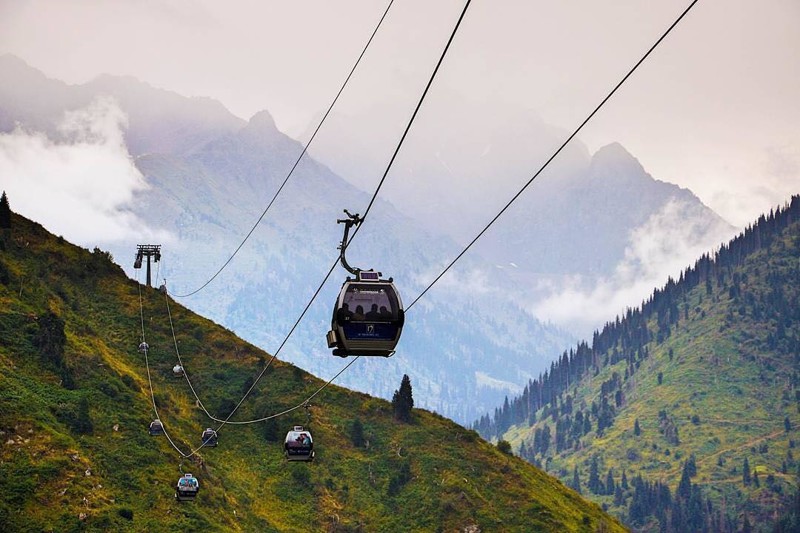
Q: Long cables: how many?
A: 3